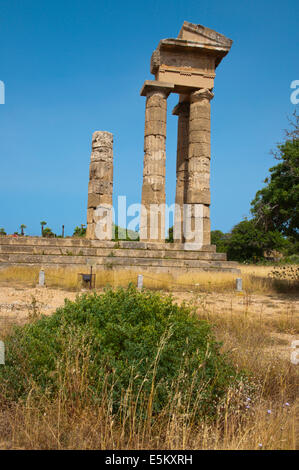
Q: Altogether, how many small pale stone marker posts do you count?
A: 3